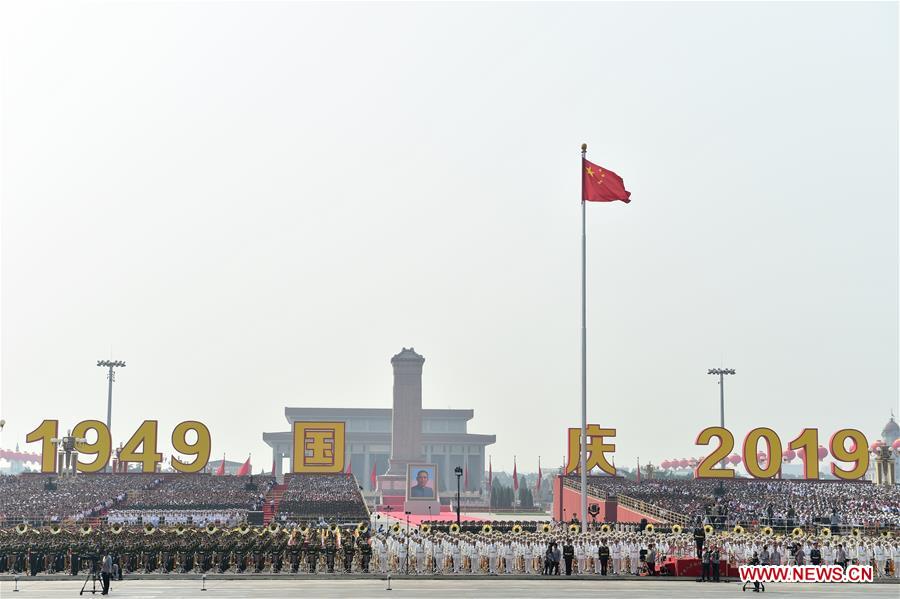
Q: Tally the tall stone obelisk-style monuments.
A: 1